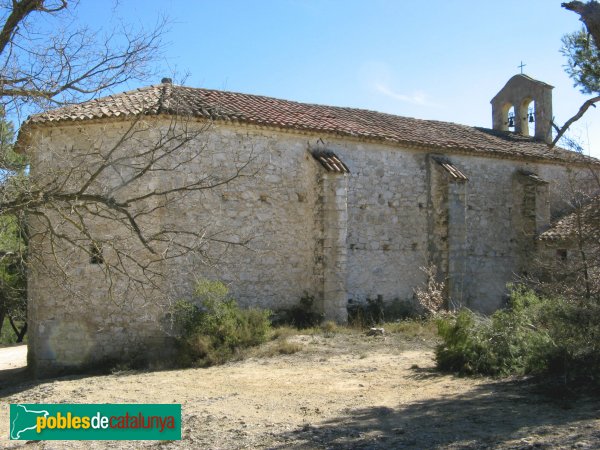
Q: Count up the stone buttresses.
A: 3